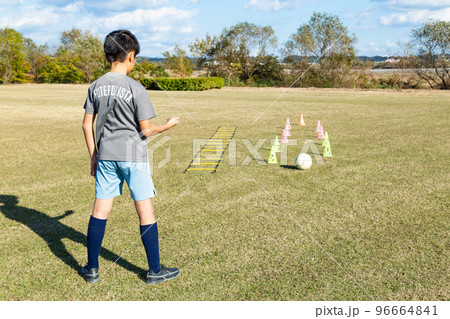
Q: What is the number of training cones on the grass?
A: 10